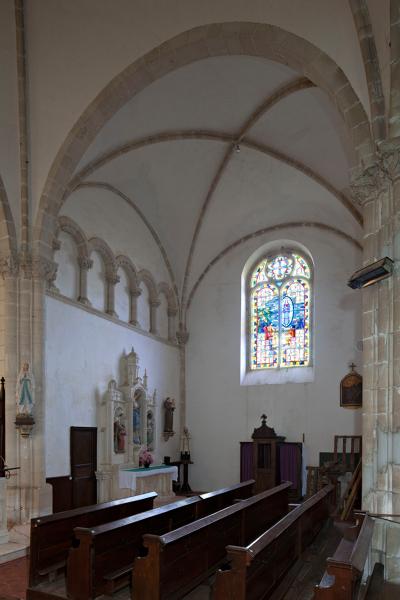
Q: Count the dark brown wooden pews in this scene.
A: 5